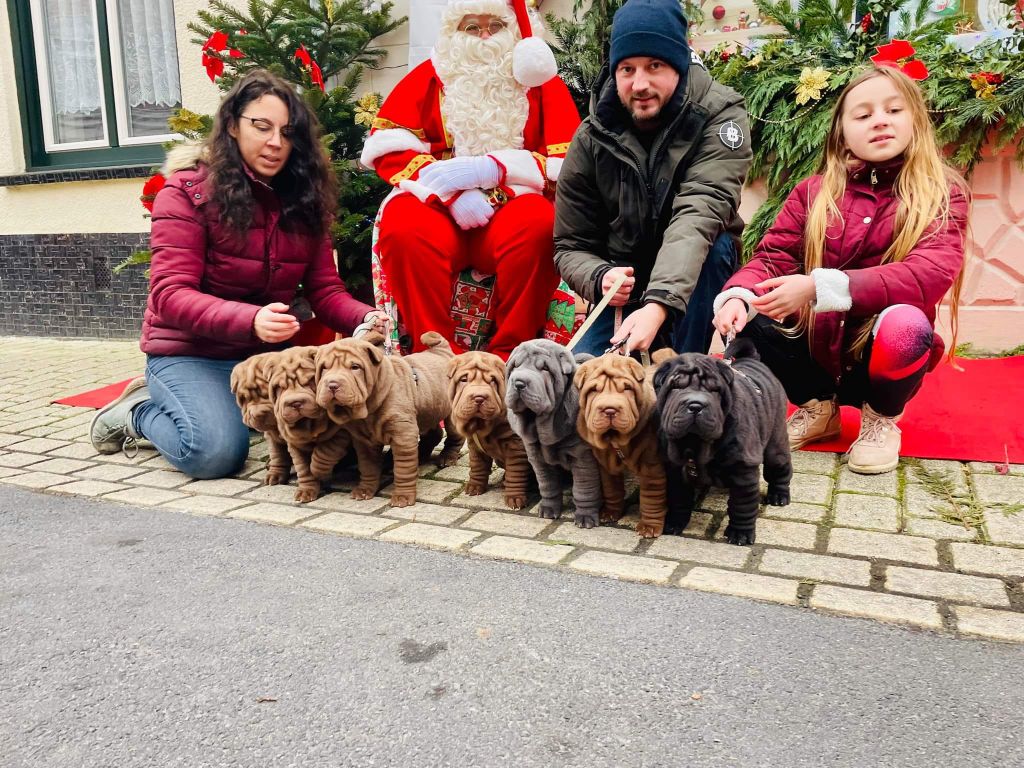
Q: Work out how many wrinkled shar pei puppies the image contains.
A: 7